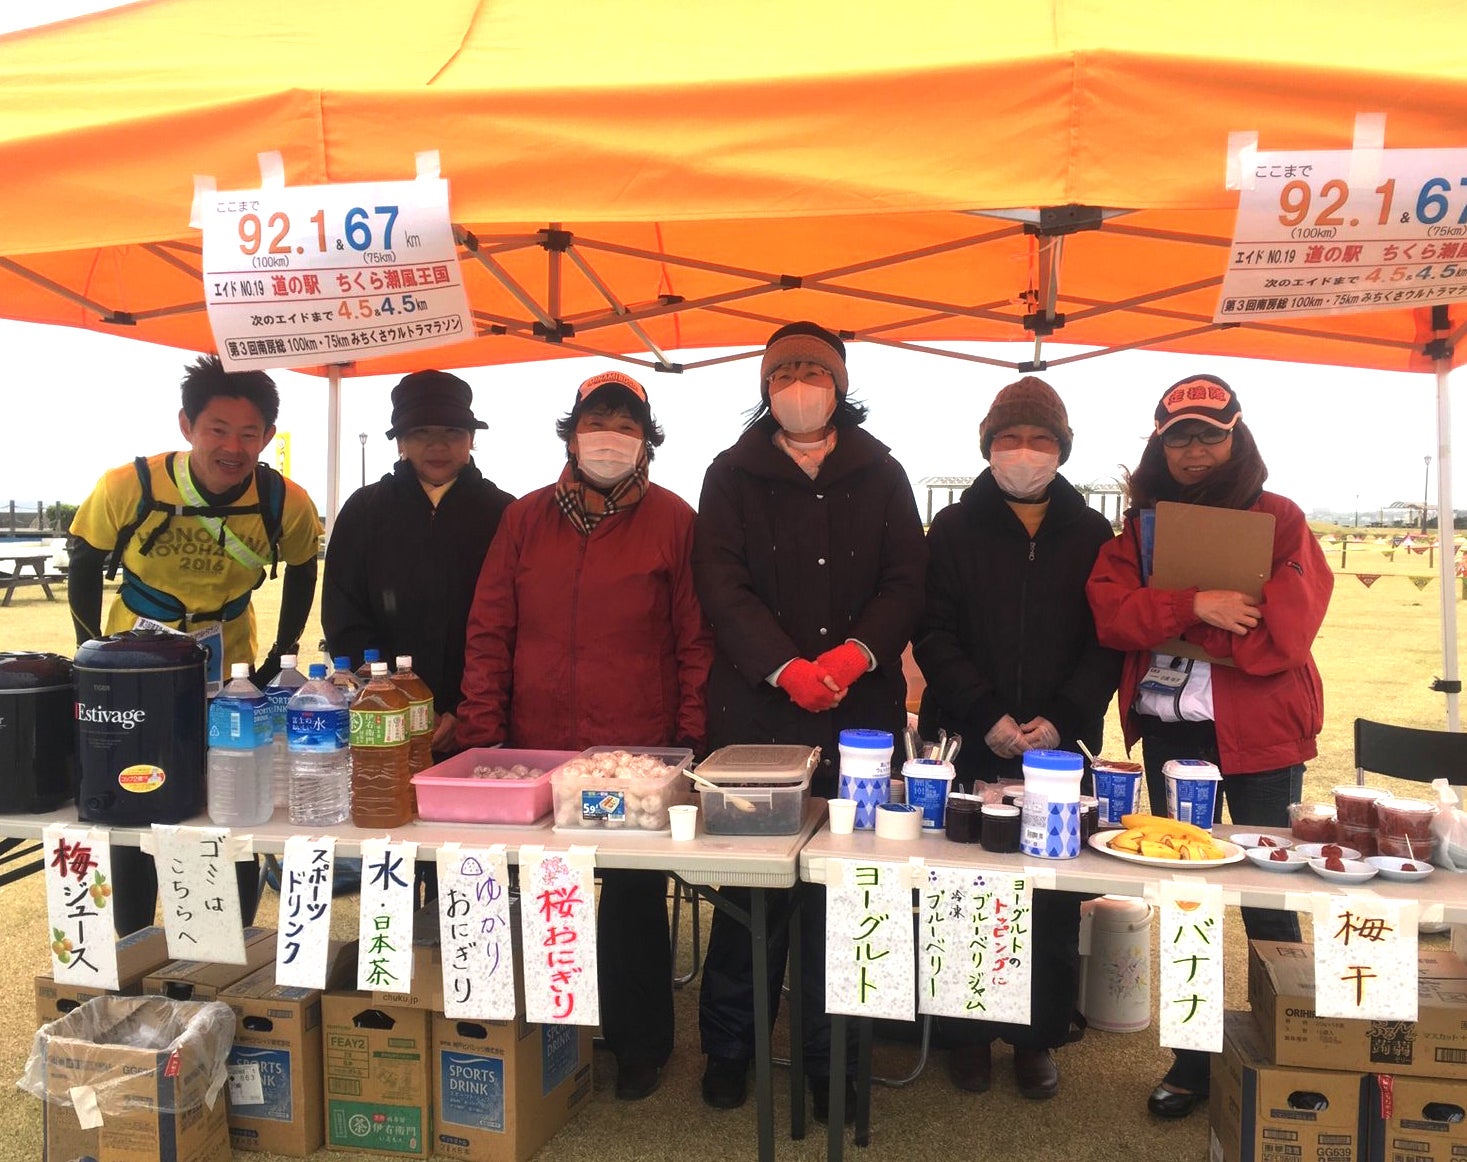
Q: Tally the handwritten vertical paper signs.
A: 10